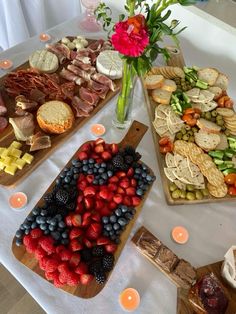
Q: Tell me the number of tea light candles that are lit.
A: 6